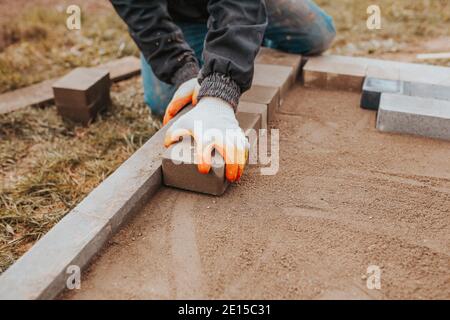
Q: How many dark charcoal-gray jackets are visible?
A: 1